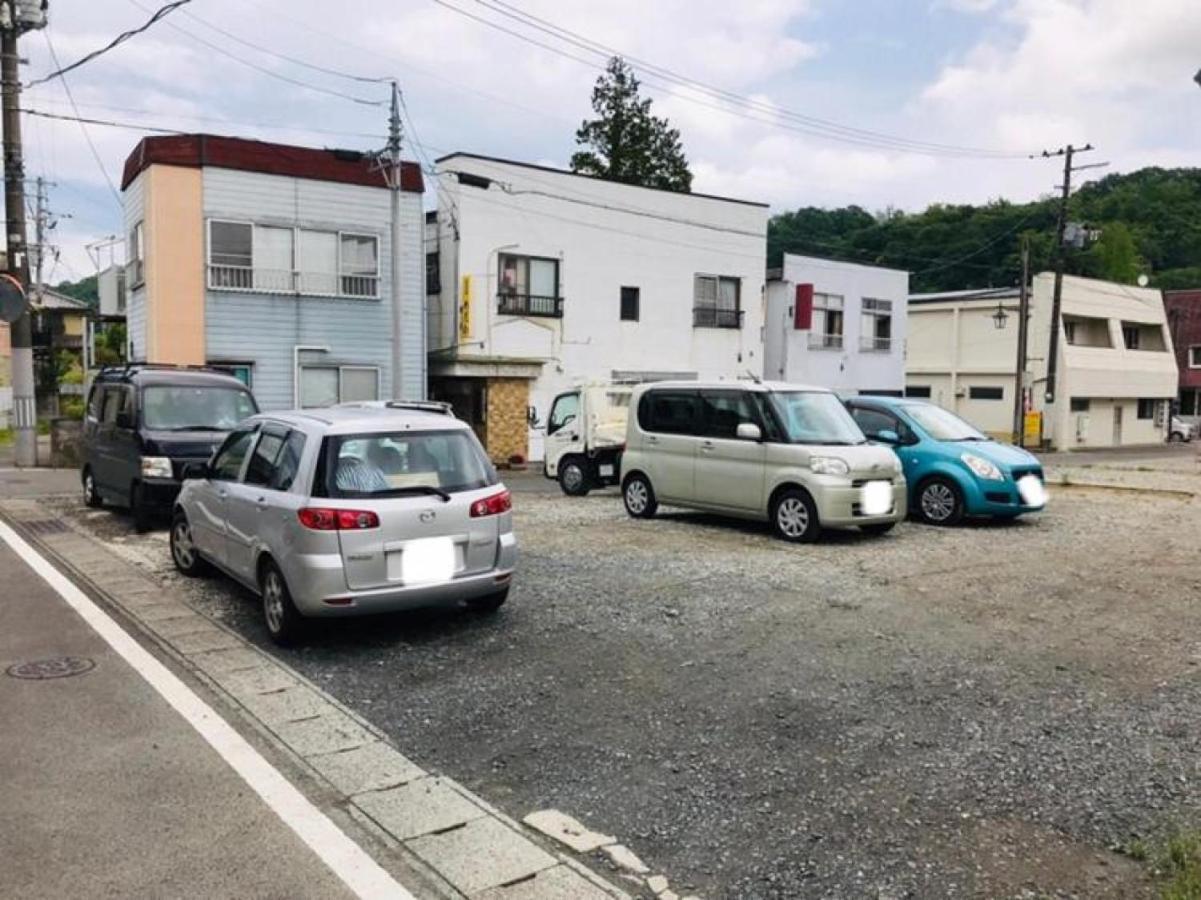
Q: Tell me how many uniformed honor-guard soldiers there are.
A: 0